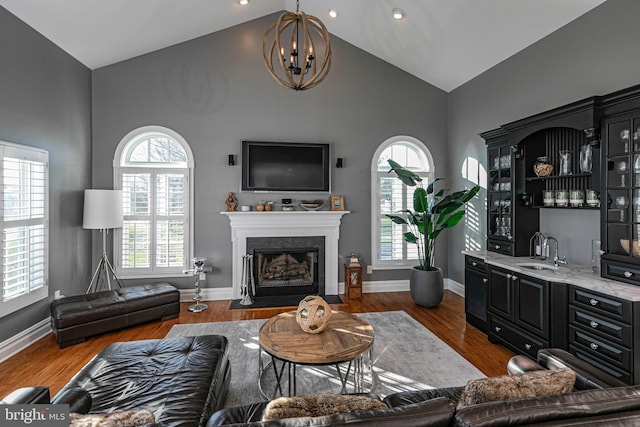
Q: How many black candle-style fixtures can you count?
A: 5